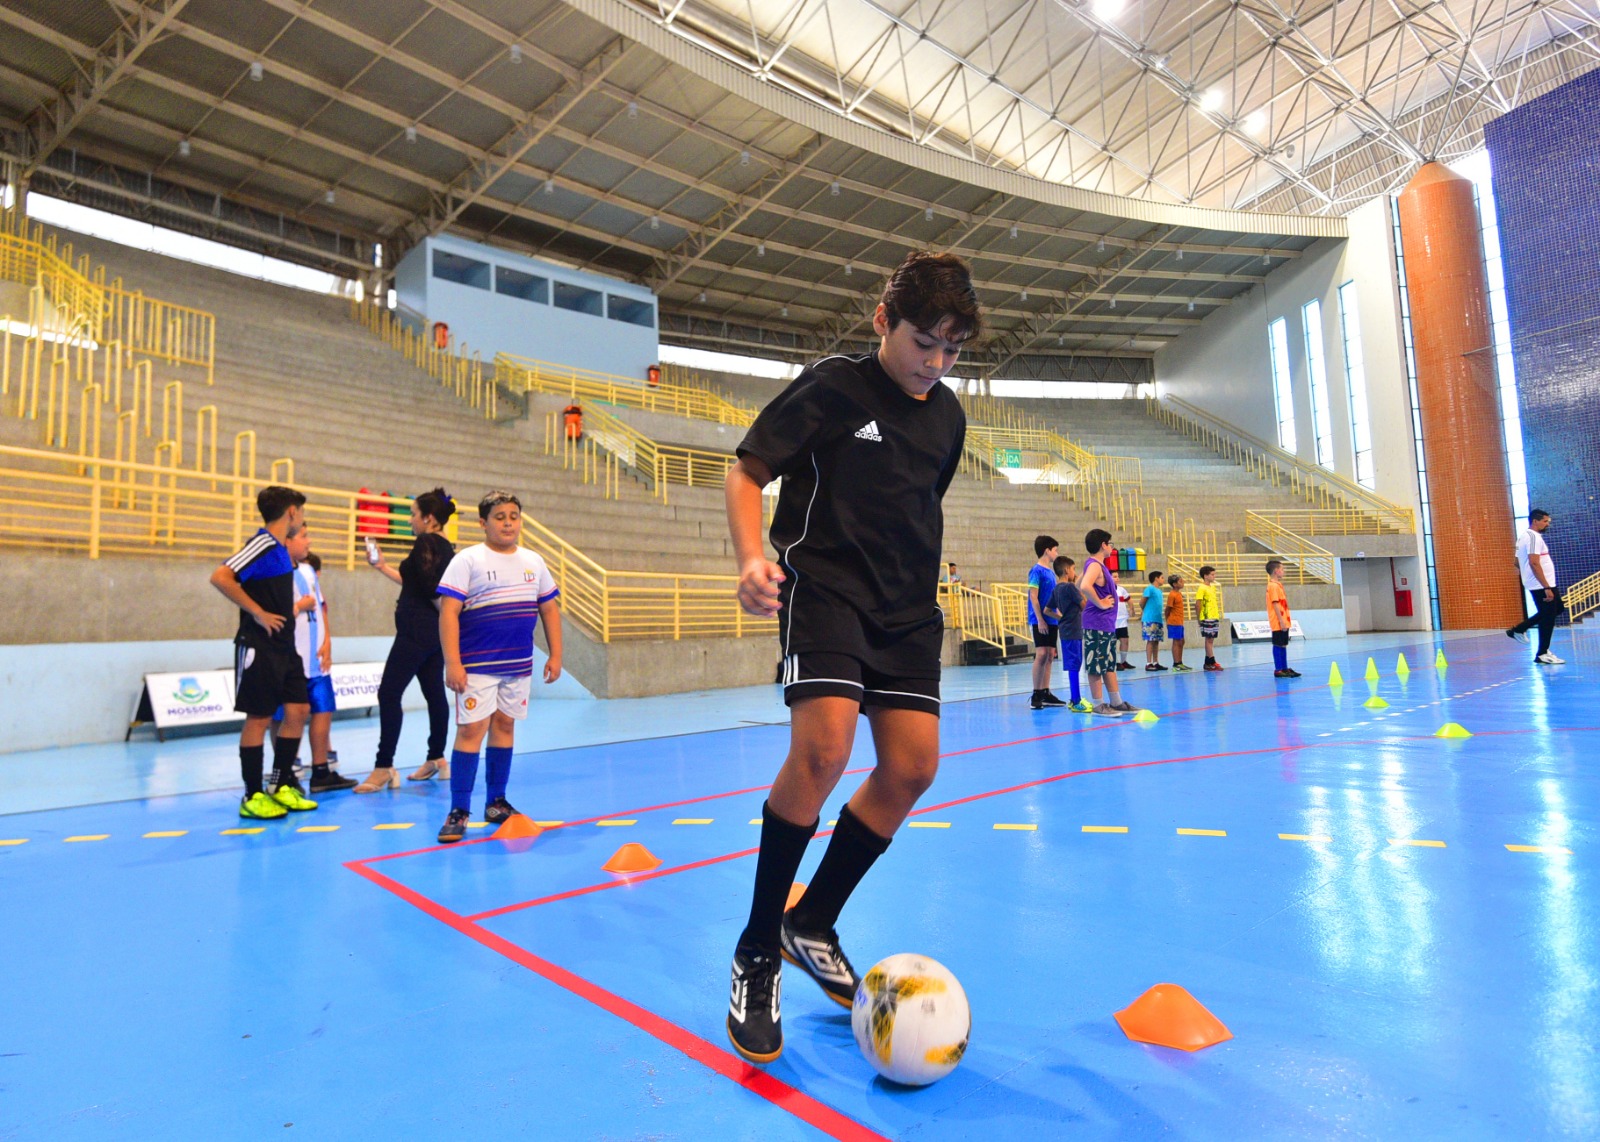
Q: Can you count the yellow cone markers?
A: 7